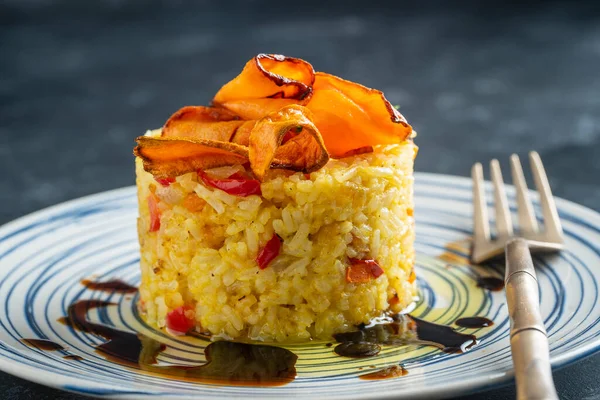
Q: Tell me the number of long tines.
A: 4